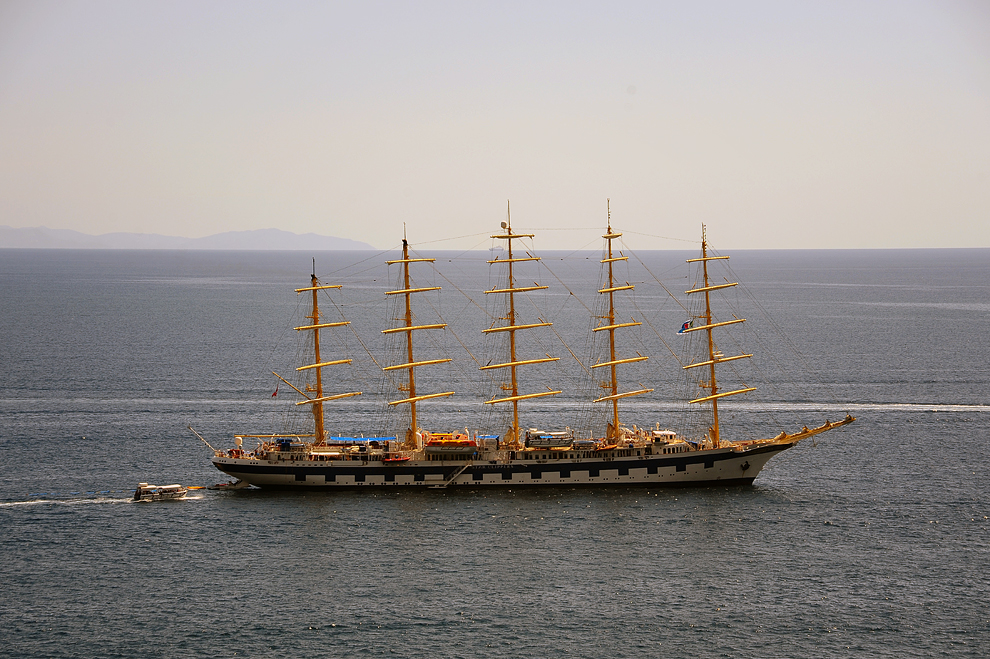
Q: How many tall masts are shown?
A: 5